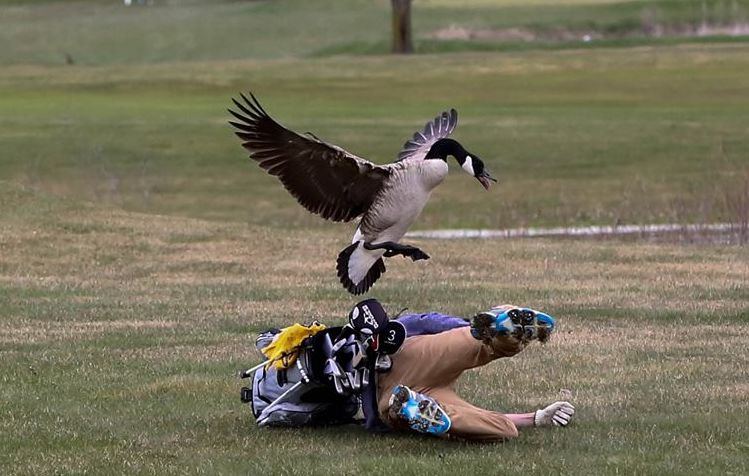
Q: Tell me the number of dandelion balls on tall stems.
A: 0